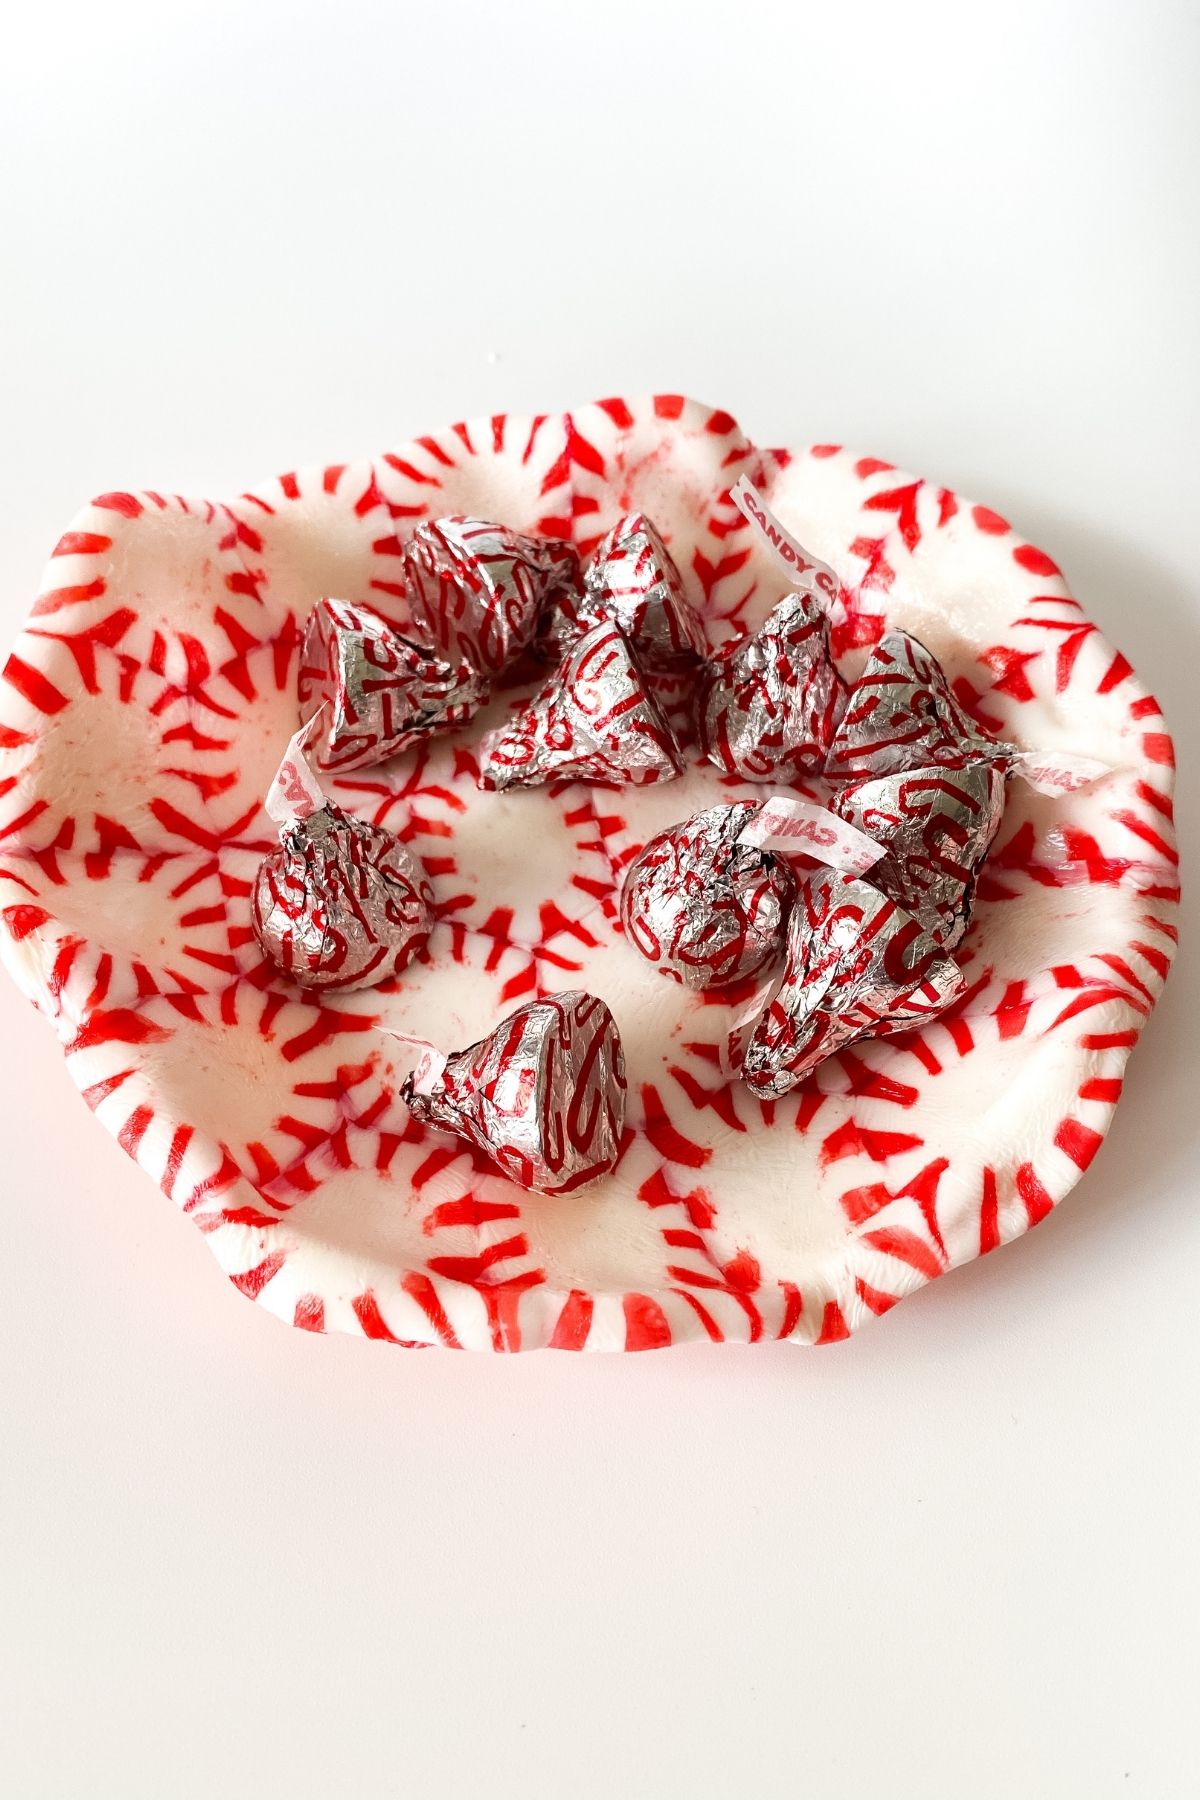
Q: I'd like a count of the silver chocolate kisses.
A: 11